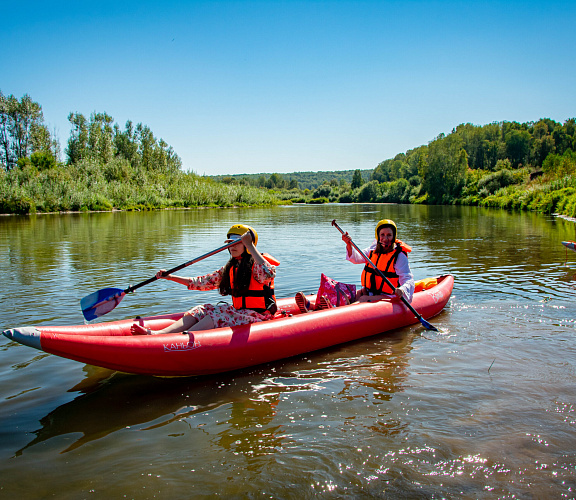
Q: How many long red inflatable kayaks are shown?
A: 1